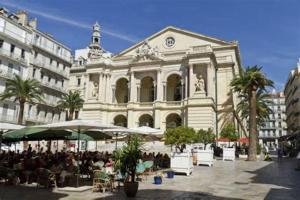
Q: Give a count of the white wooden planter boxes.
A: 3